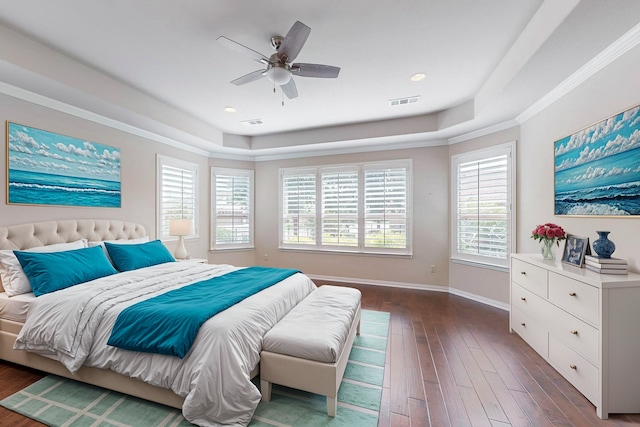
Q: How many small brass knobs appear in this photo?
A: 6